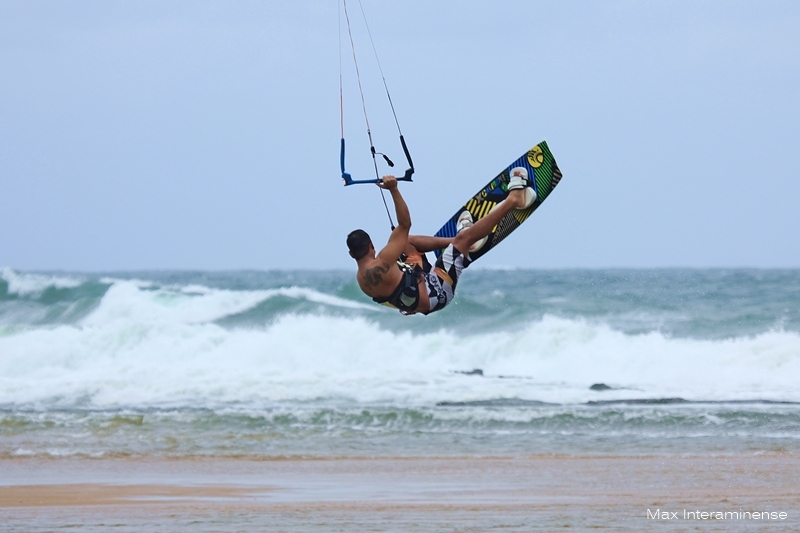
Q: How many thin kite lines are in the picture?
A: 3